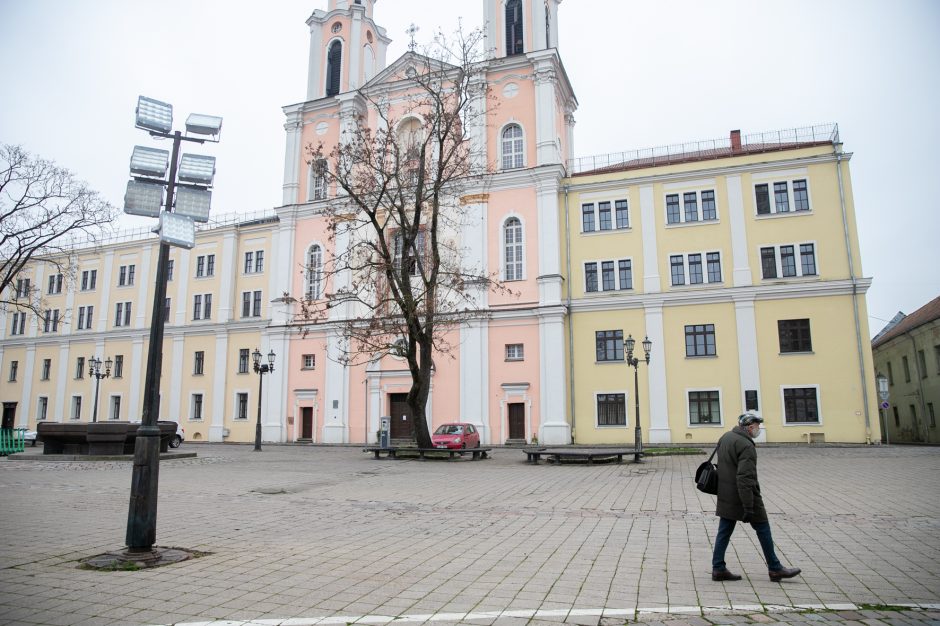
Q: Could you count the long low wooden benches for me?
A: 2